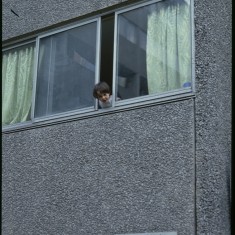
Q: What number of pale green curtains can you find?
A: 2